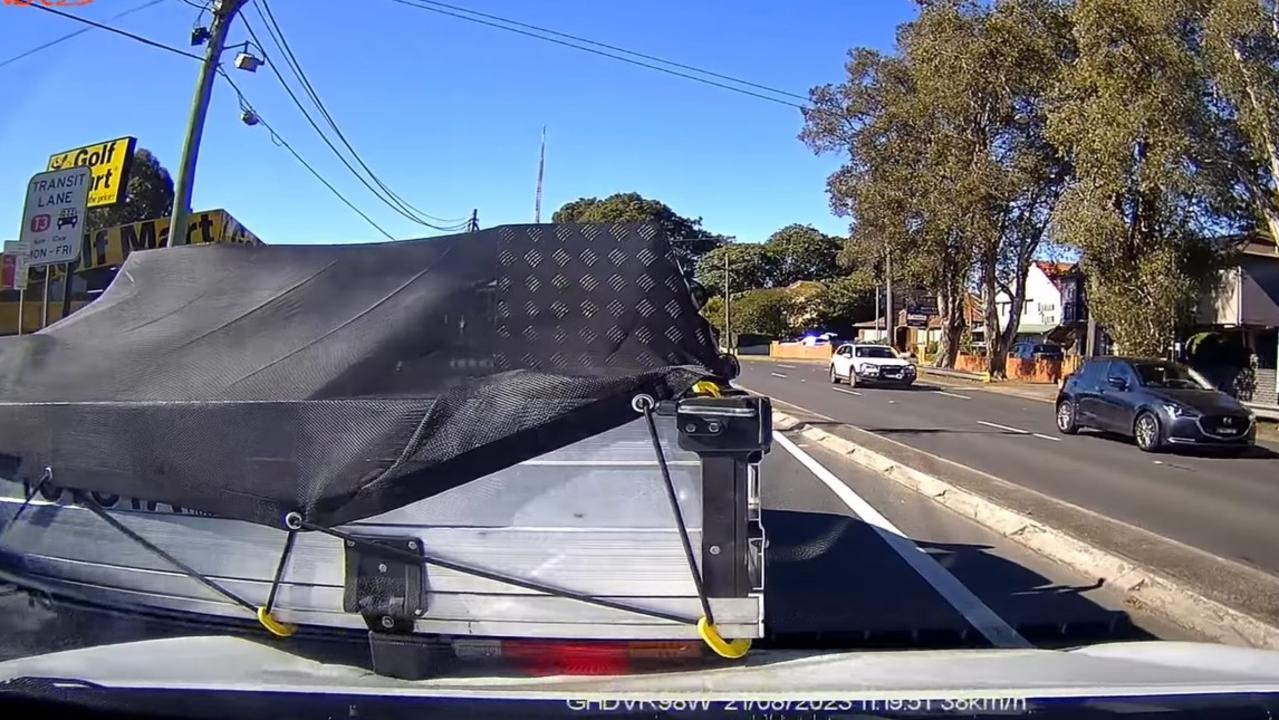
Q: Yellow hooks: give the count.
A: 3